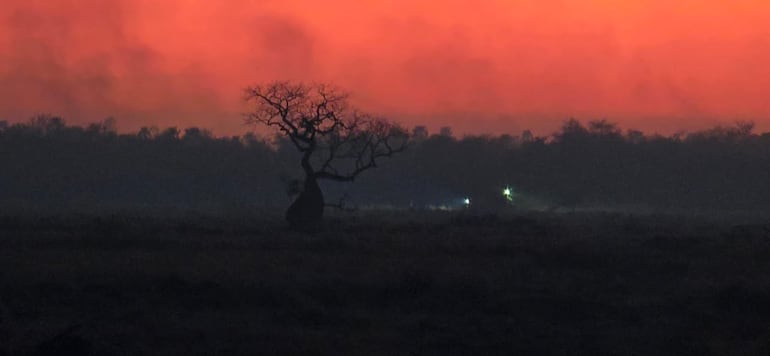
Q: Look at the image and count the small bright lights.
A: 2